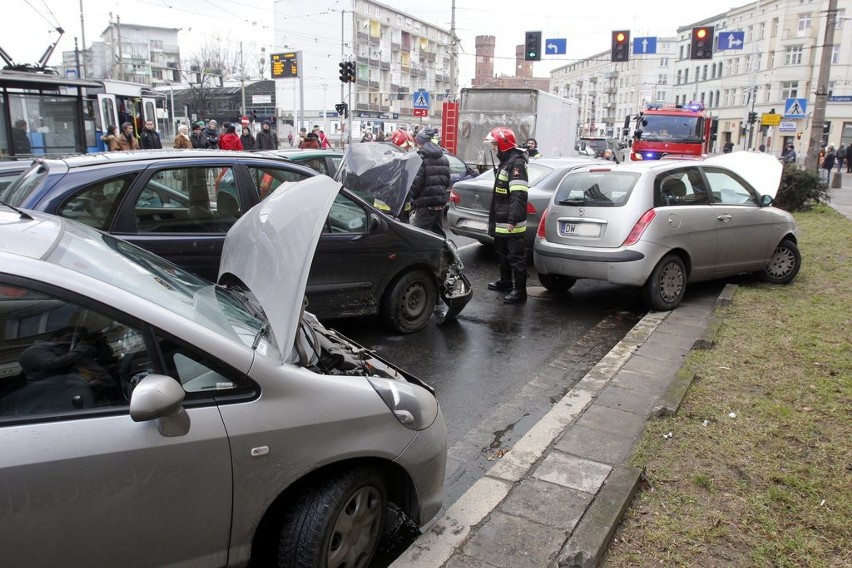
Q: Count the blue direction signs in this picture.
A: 3